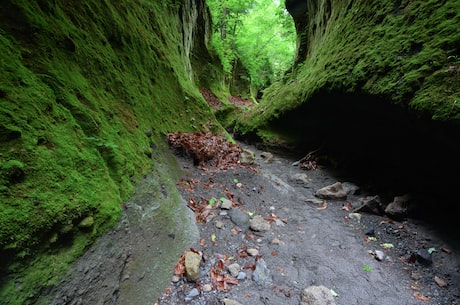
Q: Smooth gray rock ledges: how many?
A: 1